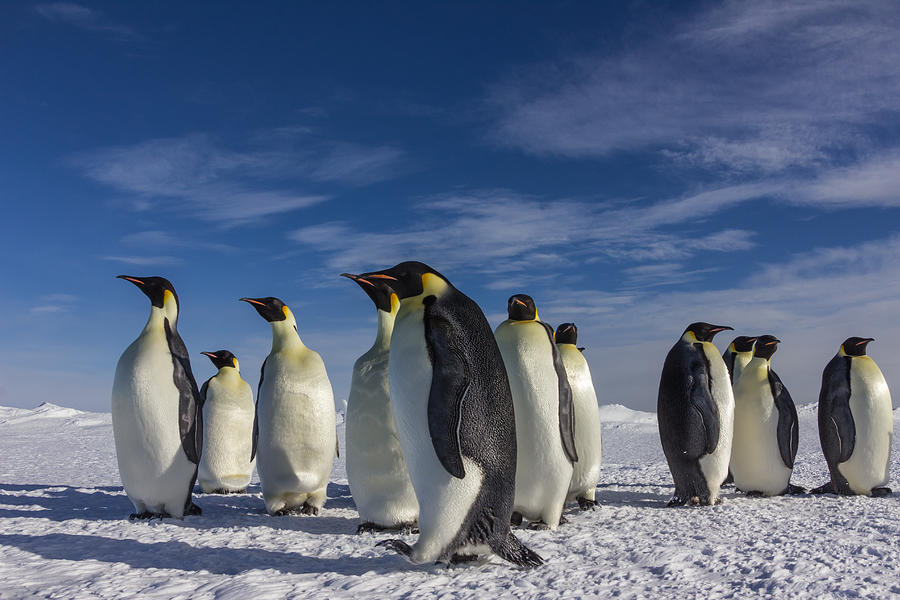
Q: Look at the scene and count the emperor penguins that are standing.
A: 11